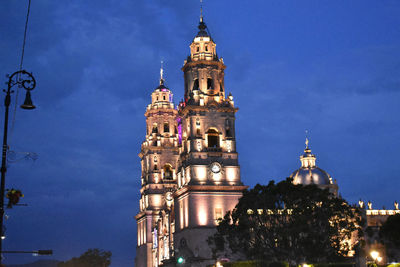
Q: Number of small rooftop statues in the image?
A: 3